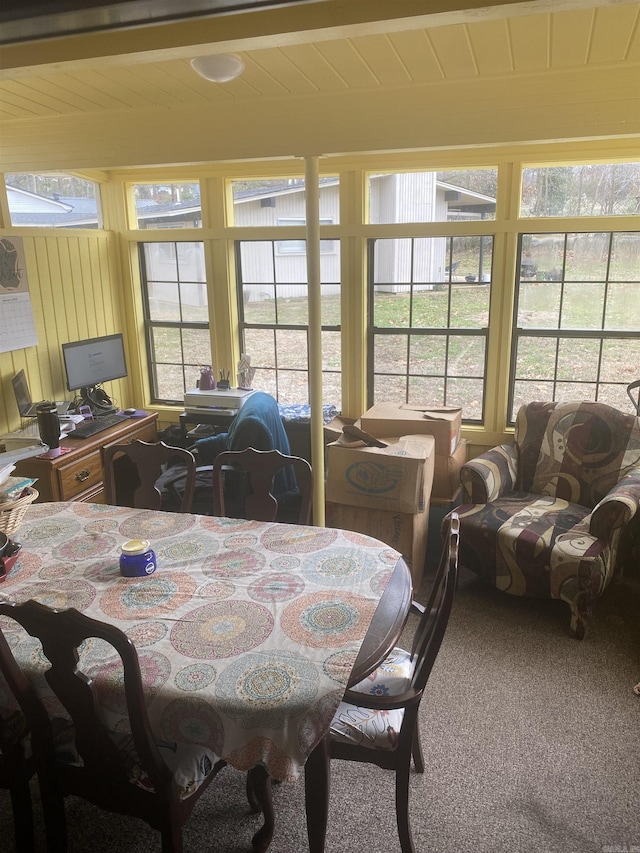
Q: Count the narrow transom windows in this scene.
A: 5